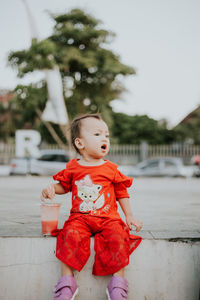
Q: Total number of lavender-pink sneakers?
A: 2